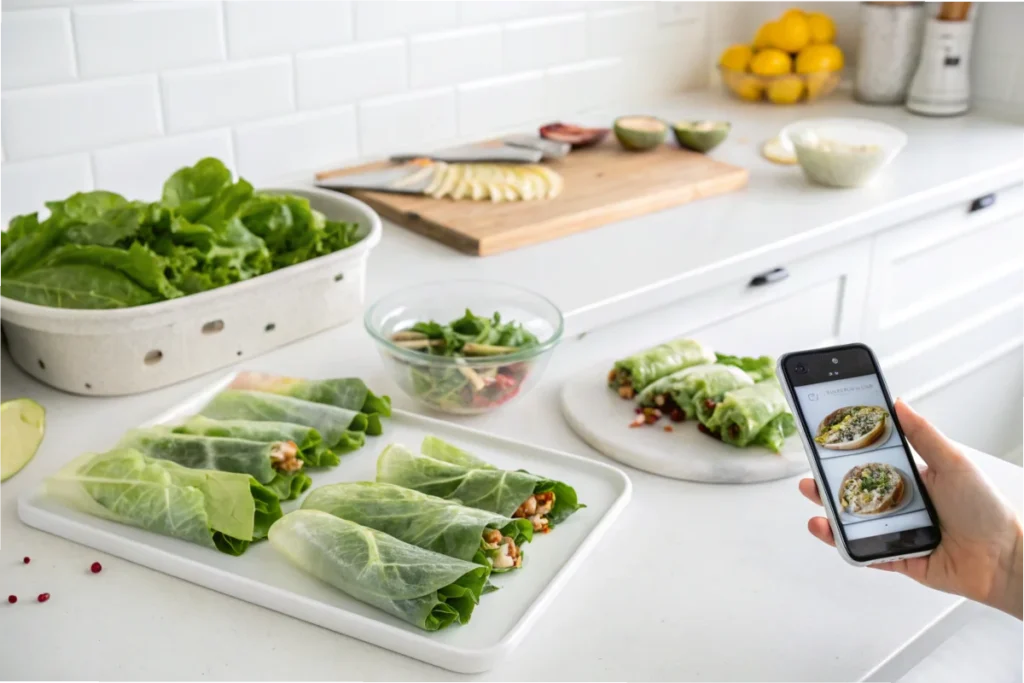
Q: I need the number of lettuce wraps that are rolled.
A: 11